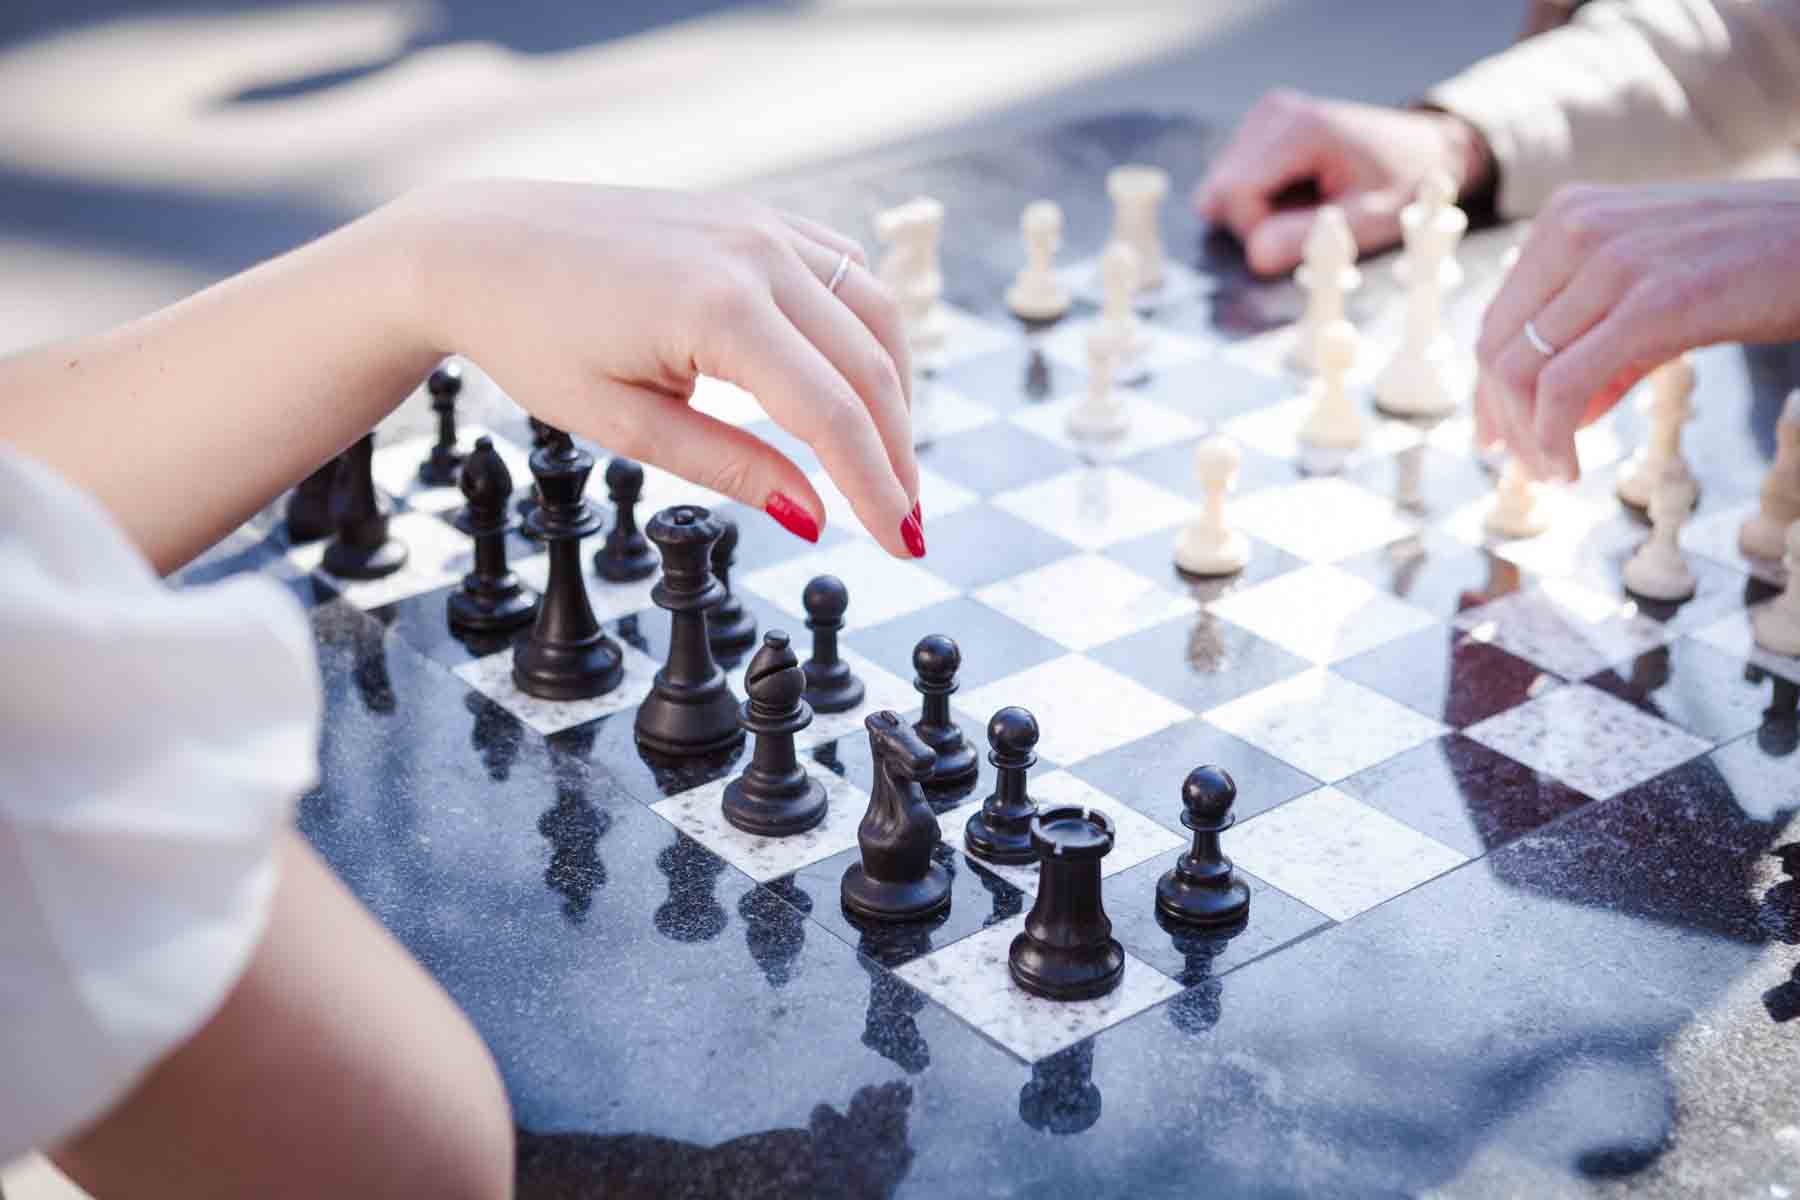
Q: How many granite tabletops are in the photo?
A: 1